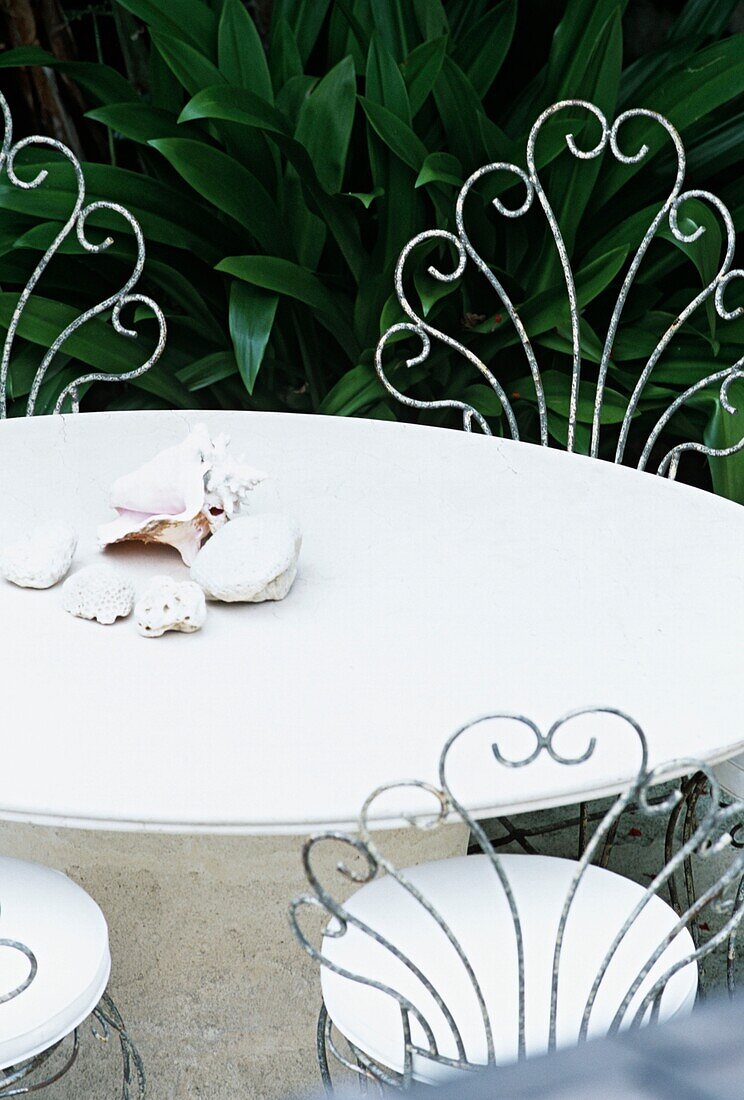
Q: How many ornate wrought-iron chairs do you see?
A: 4